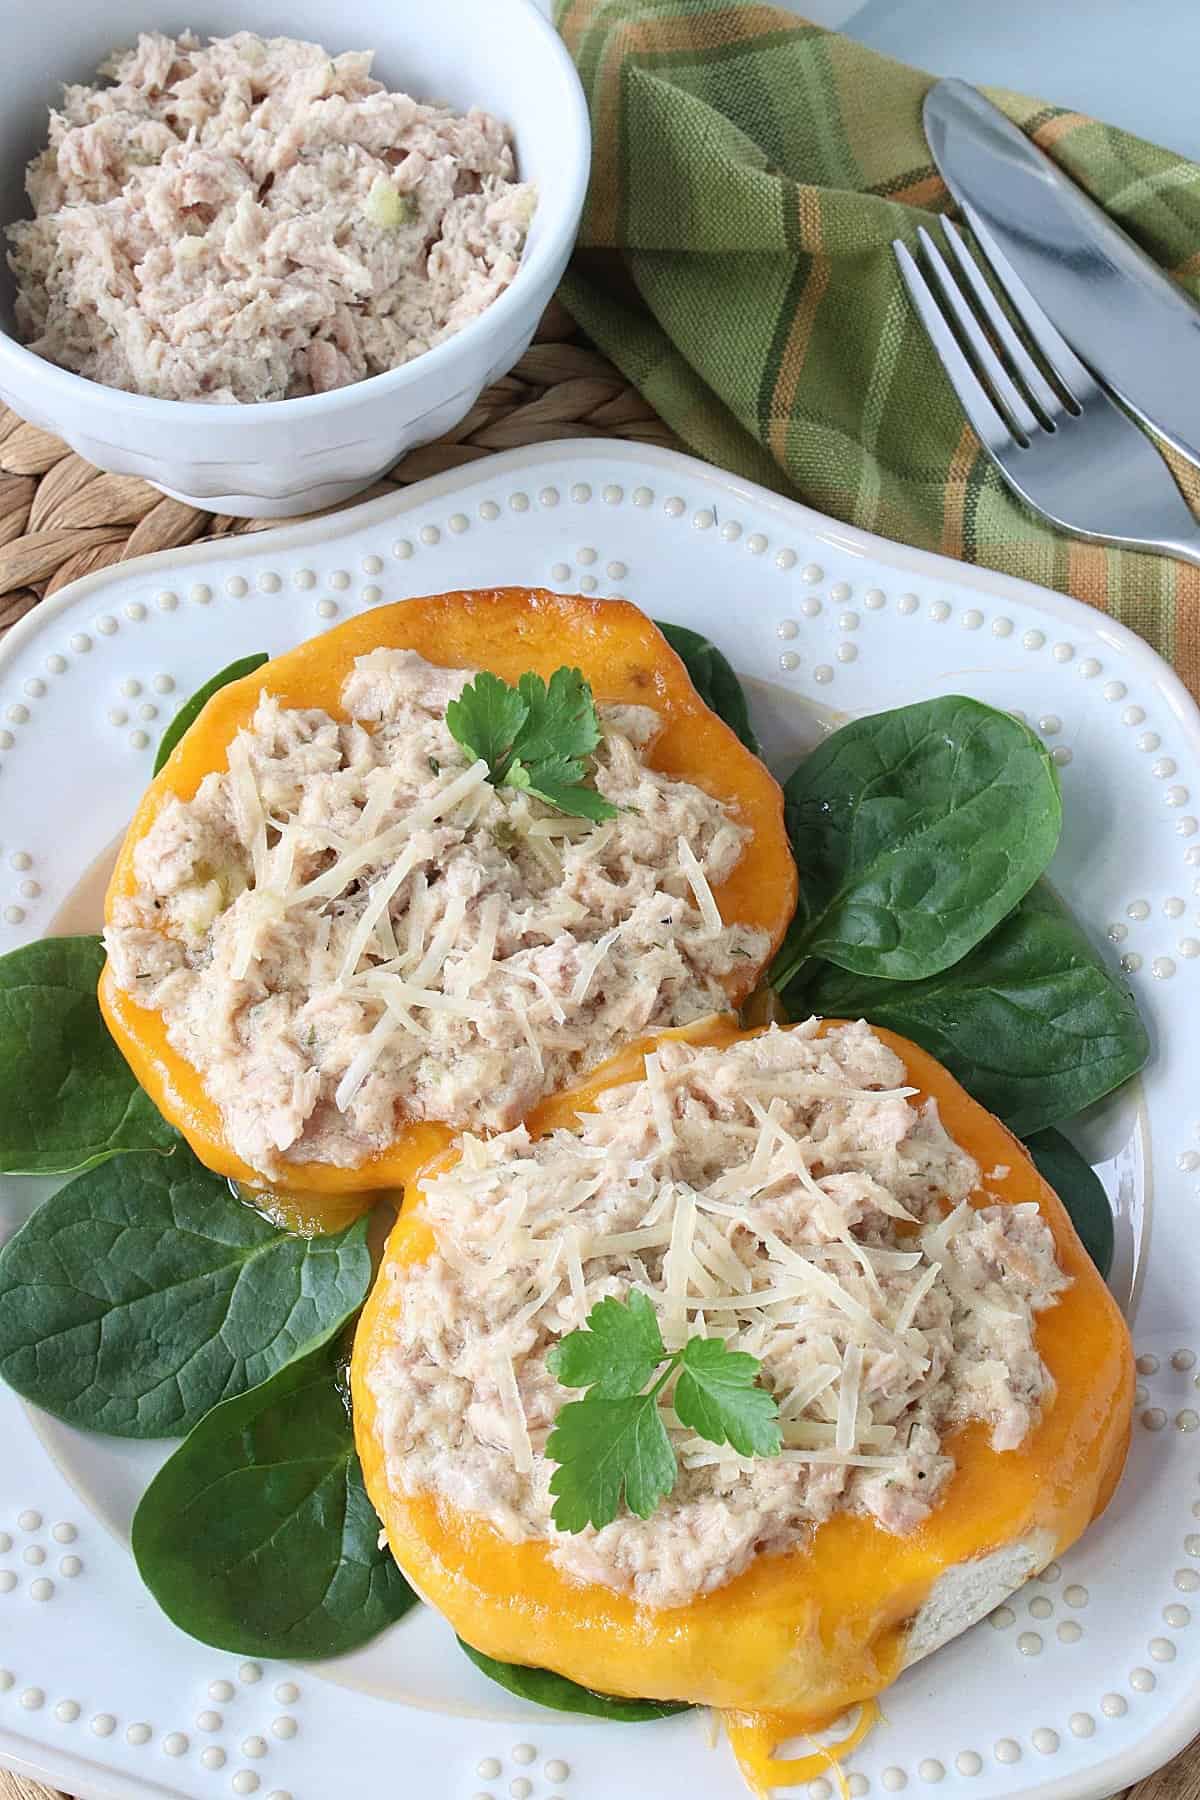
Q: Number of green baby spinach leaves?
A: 9